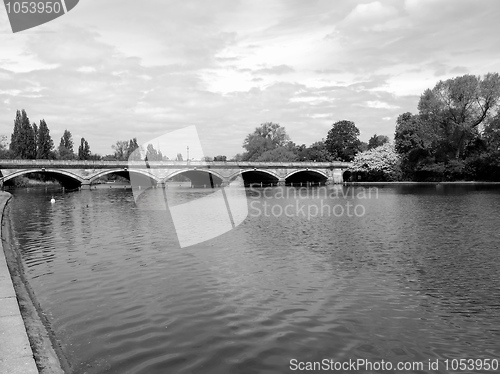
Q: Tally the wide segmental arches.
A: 5